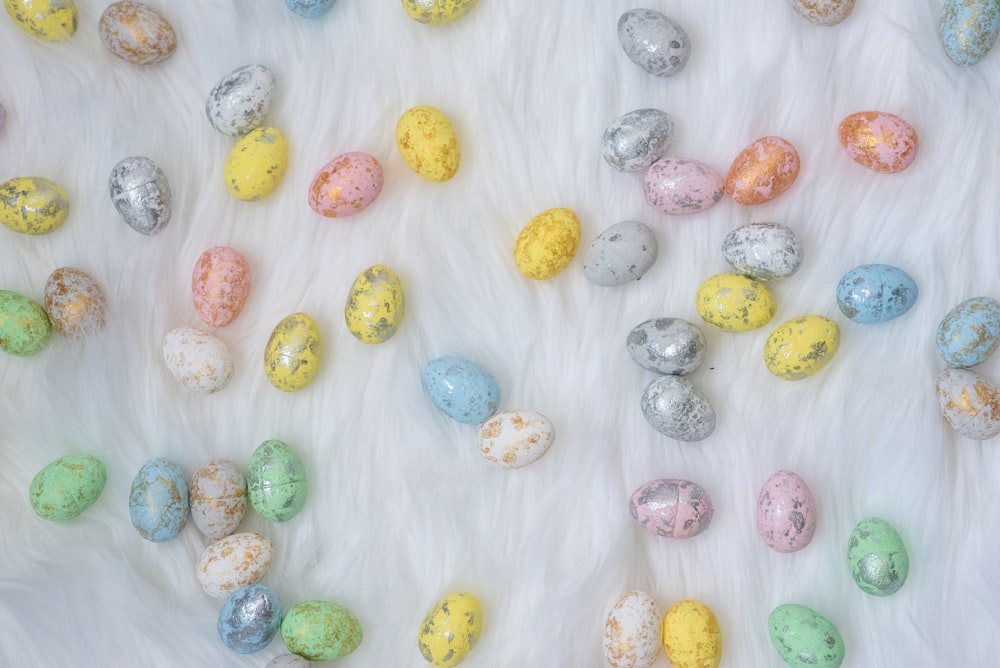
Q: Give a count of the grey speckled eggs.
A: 8